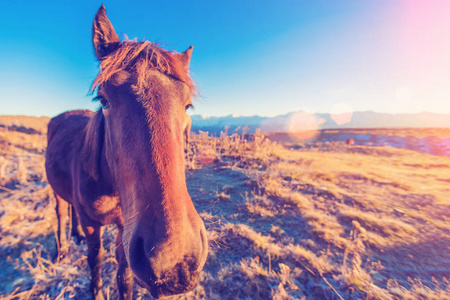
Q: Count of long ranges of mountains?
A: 1